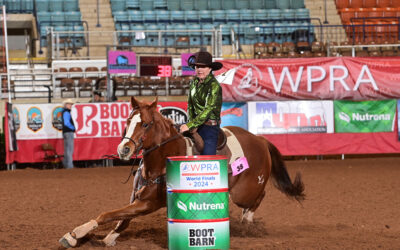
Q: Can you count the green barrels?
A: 1